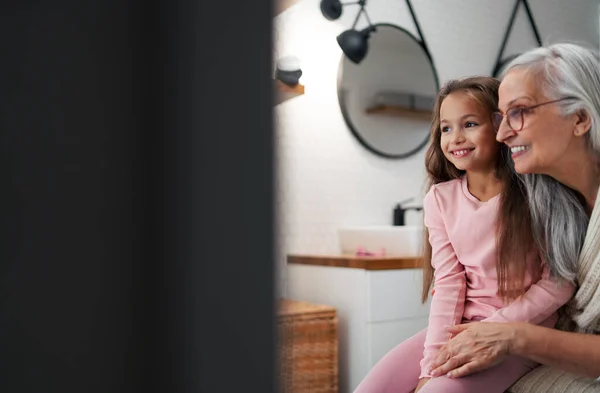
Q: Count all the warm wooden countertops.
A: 1